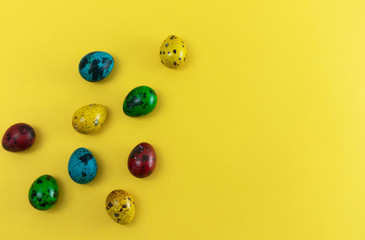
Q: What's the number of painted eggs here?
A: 9